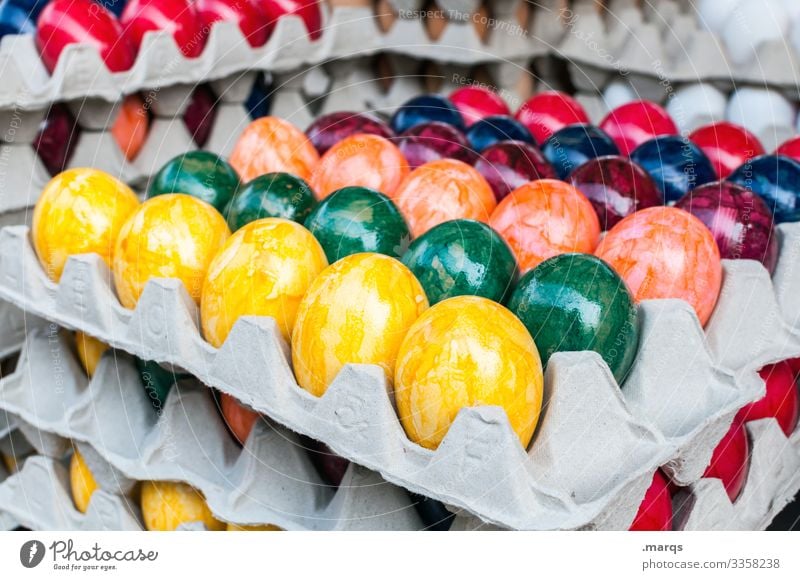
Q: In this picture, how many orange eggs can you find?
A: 7